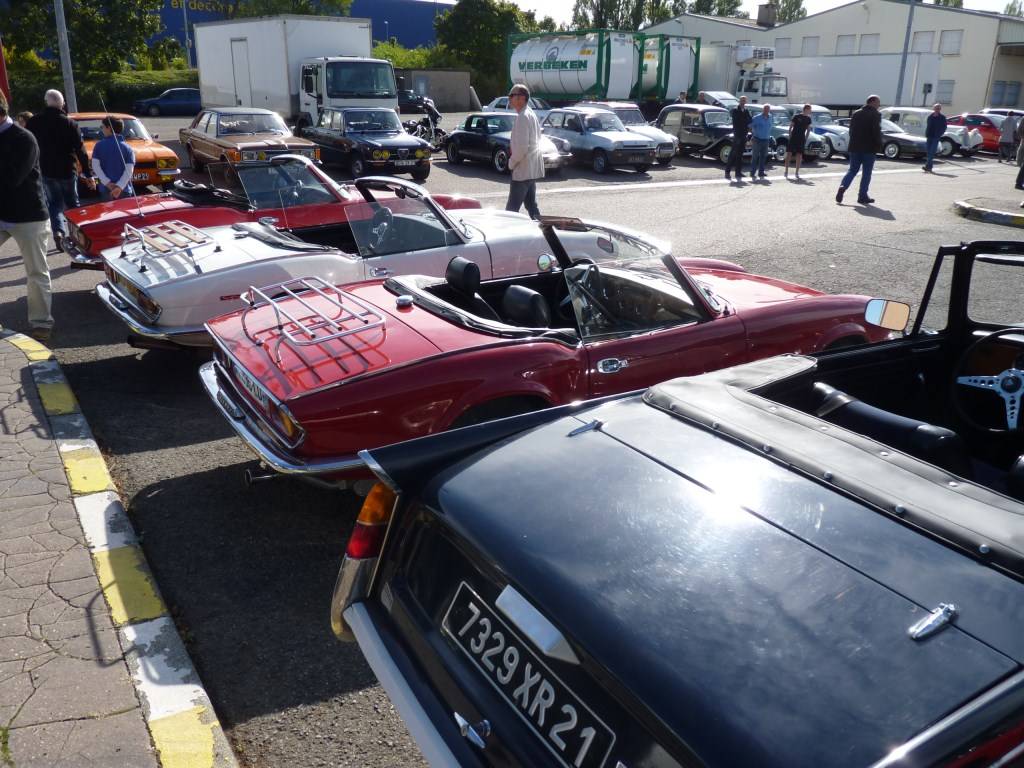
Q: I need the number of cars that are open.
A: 4